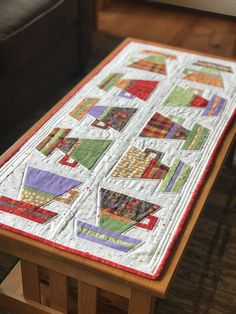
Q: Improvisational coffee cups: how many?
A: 10